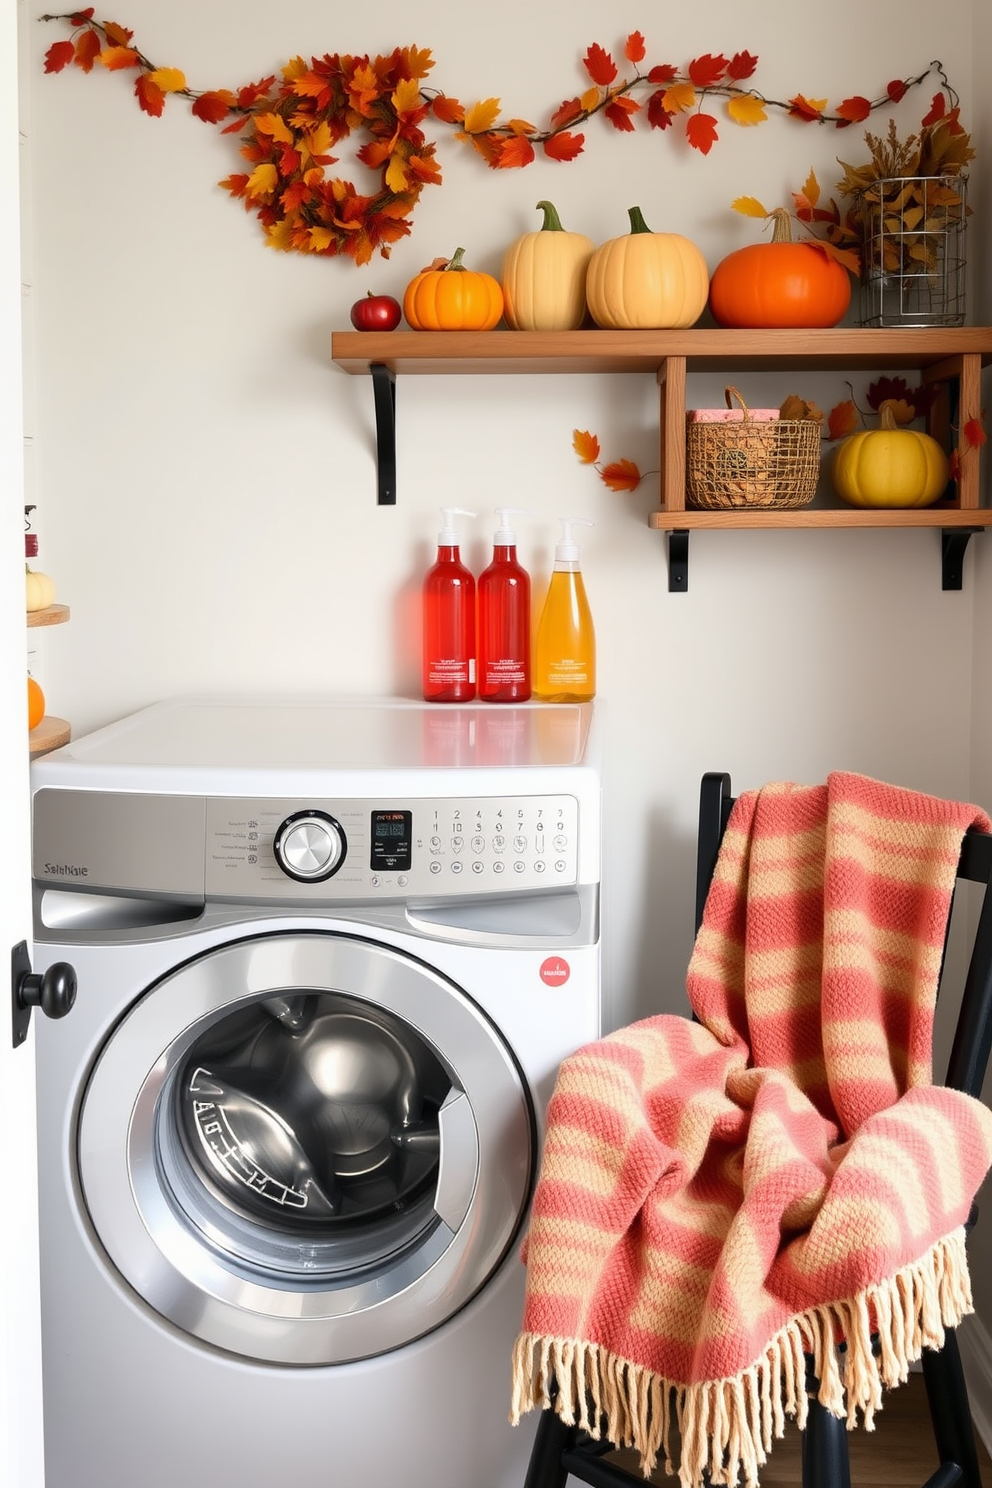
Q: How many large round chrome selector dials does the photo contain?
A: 1